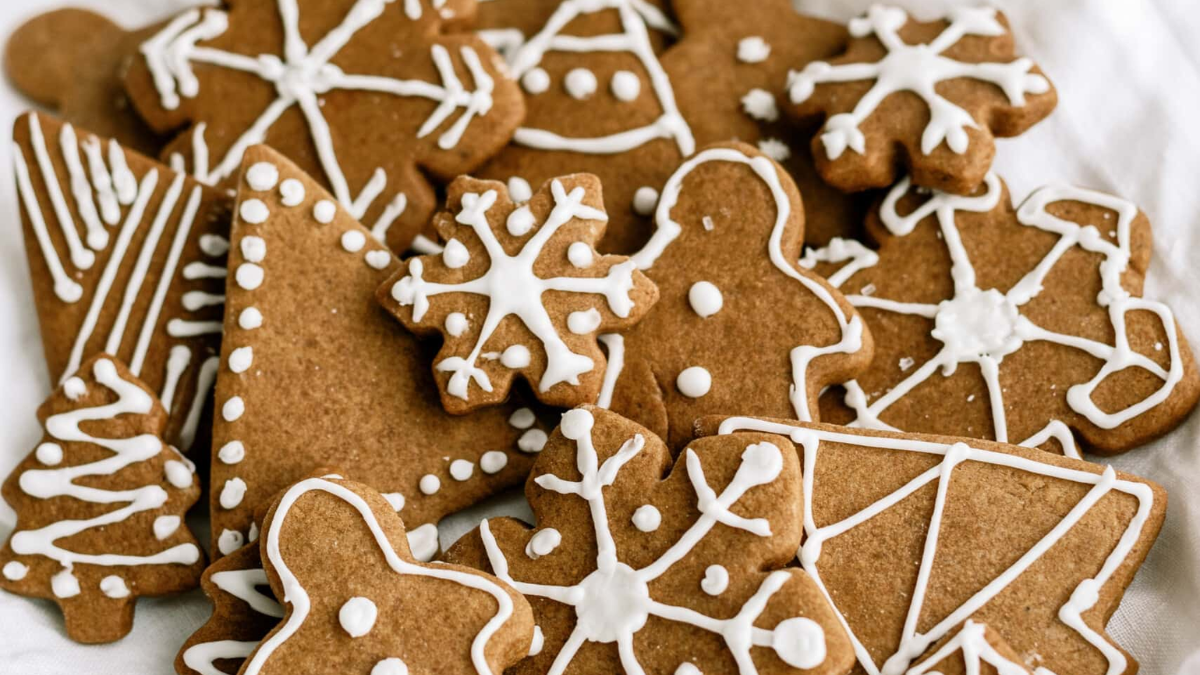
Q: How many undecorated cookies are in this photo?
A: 1